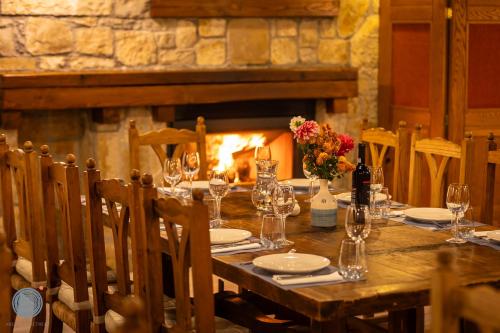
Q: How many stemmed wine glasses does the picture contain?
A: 9